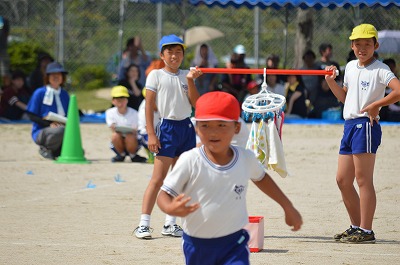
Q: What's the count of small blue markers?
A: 3